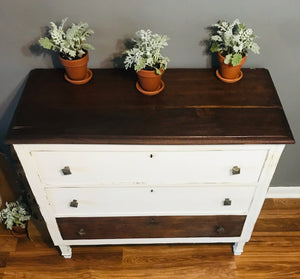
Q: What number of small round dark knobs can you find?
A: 6